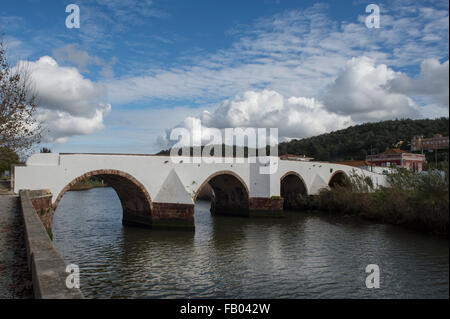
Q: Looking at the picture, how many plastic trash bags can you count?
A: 0